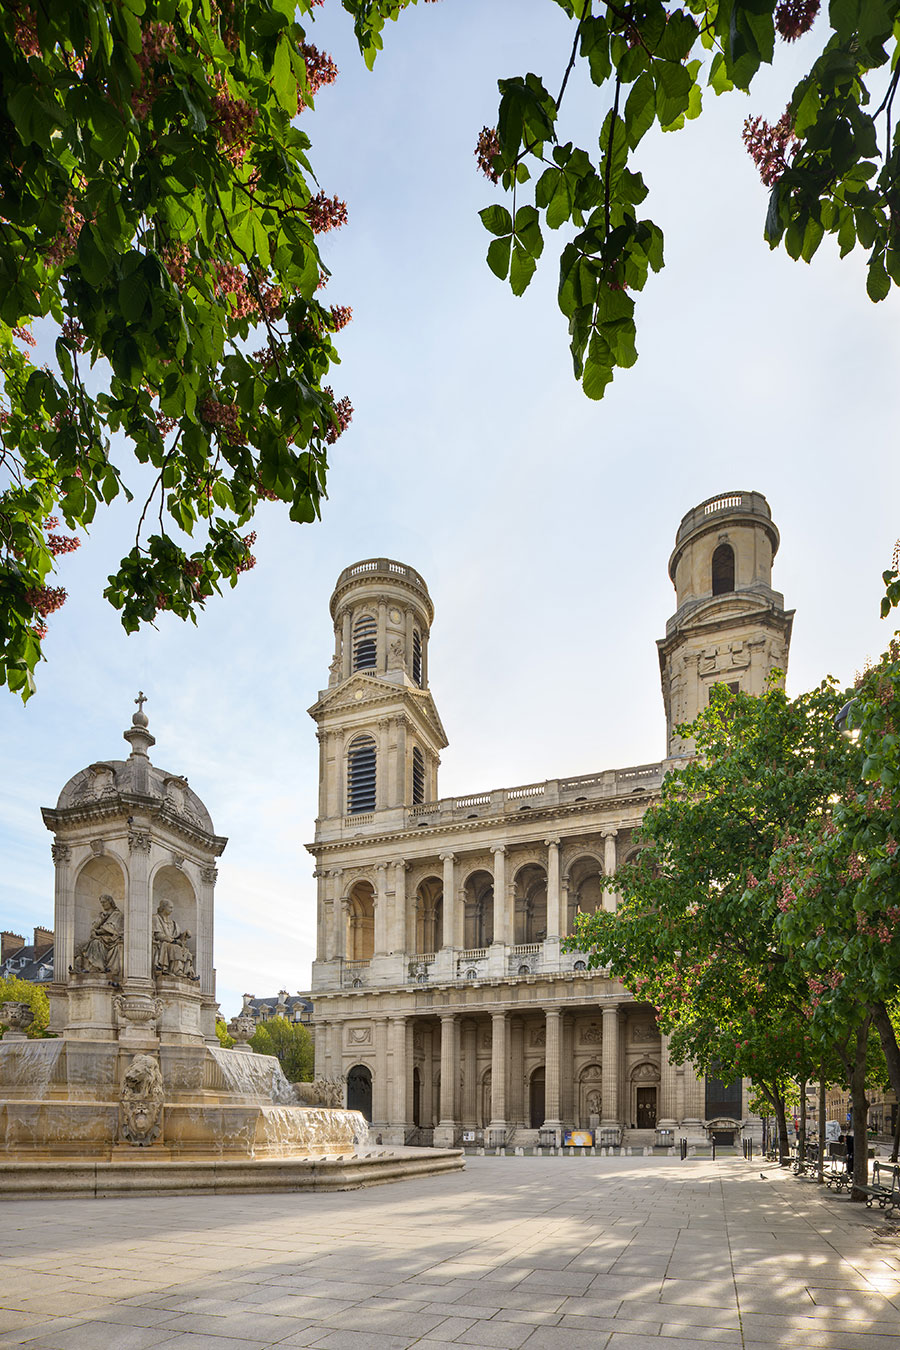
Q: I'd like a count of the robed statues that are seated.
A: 2